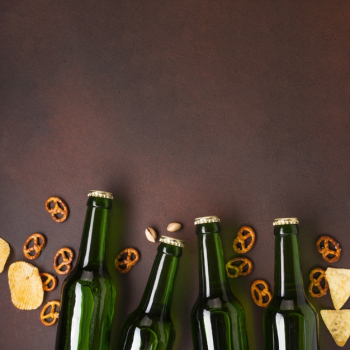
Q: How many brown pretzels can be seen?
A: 11